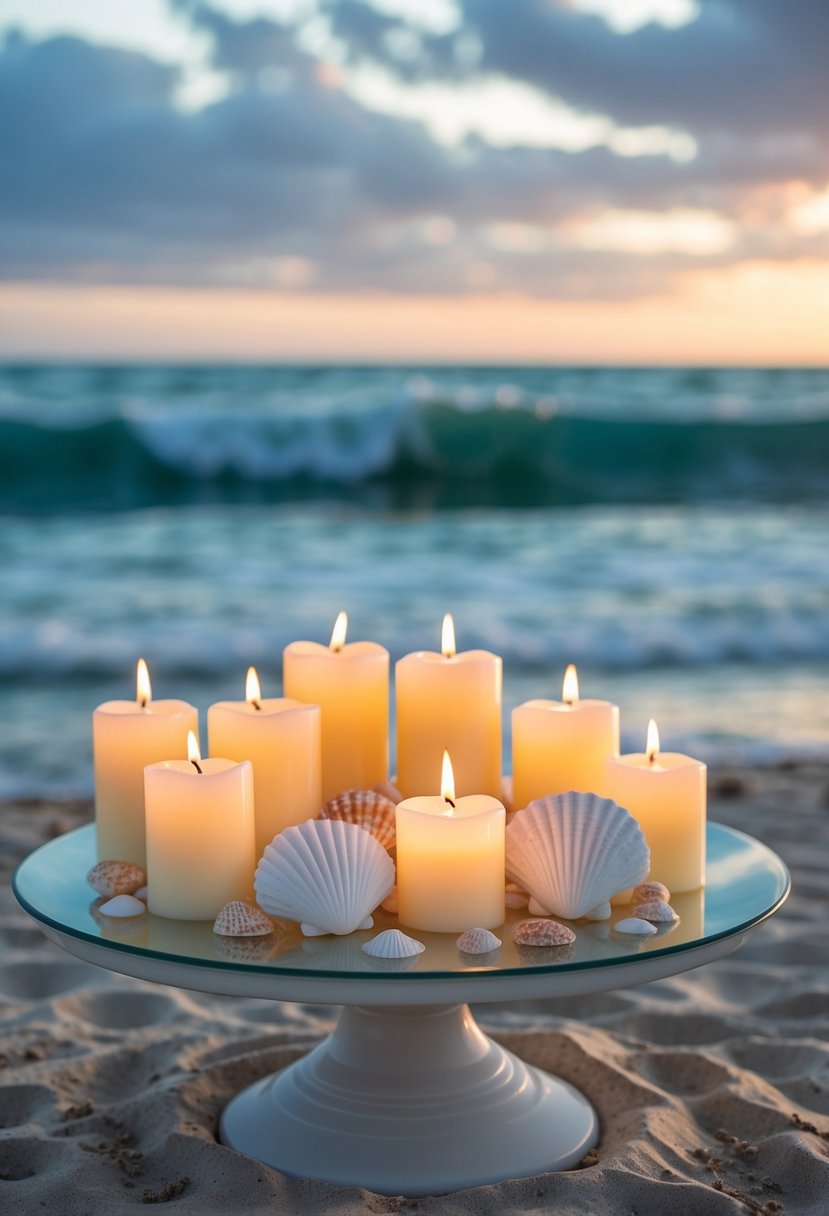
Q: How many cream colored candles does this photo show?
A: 8